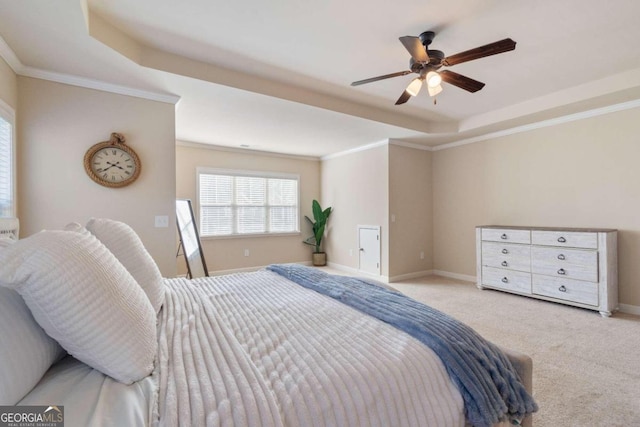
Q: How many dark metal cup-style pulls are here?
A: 8